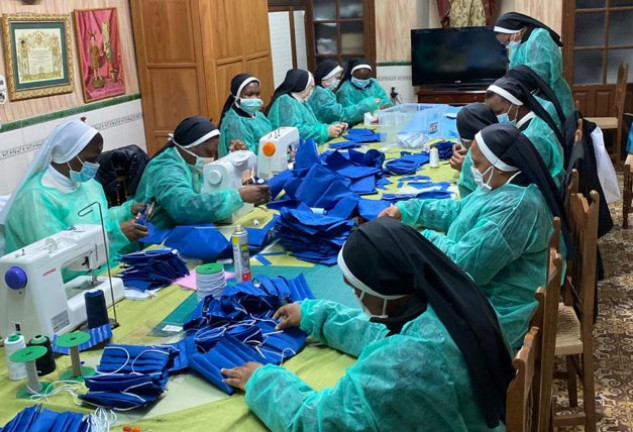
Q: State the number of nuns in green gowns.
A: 12